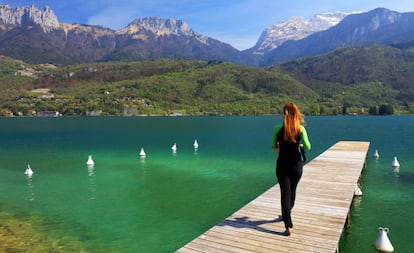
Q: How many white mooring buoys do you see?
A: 9